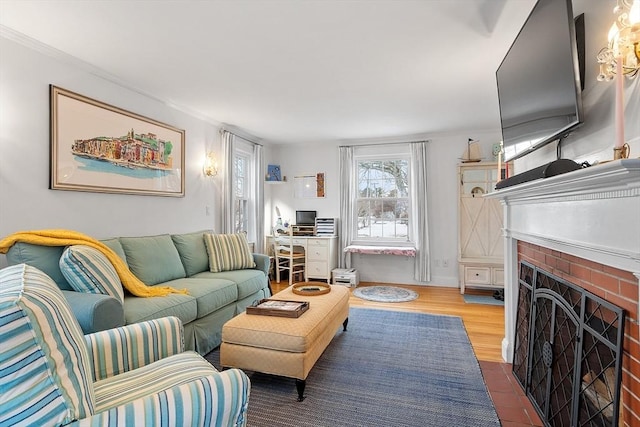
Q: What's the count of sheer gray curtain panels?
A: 4